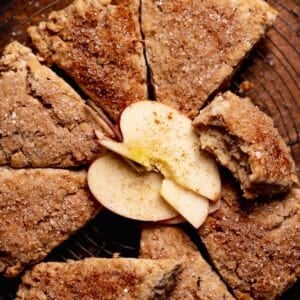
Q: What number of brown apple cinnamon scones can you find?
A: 8